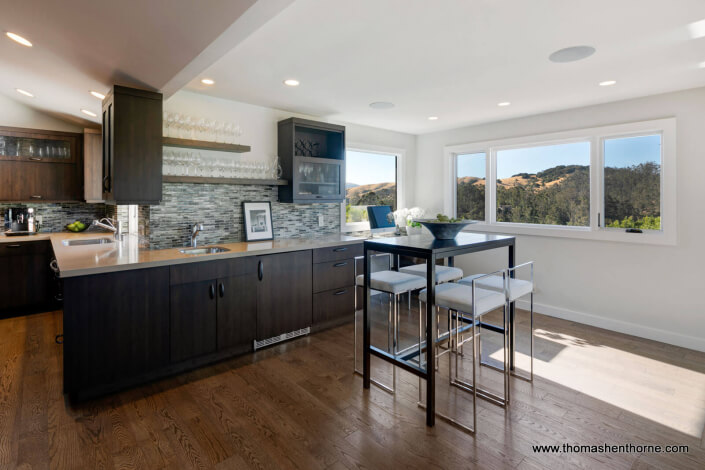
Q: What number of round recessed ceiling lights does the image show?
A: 9